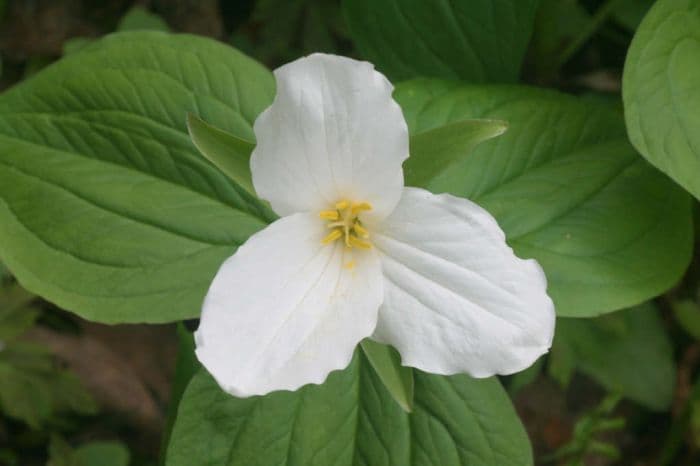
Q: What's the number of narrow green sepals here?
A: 3